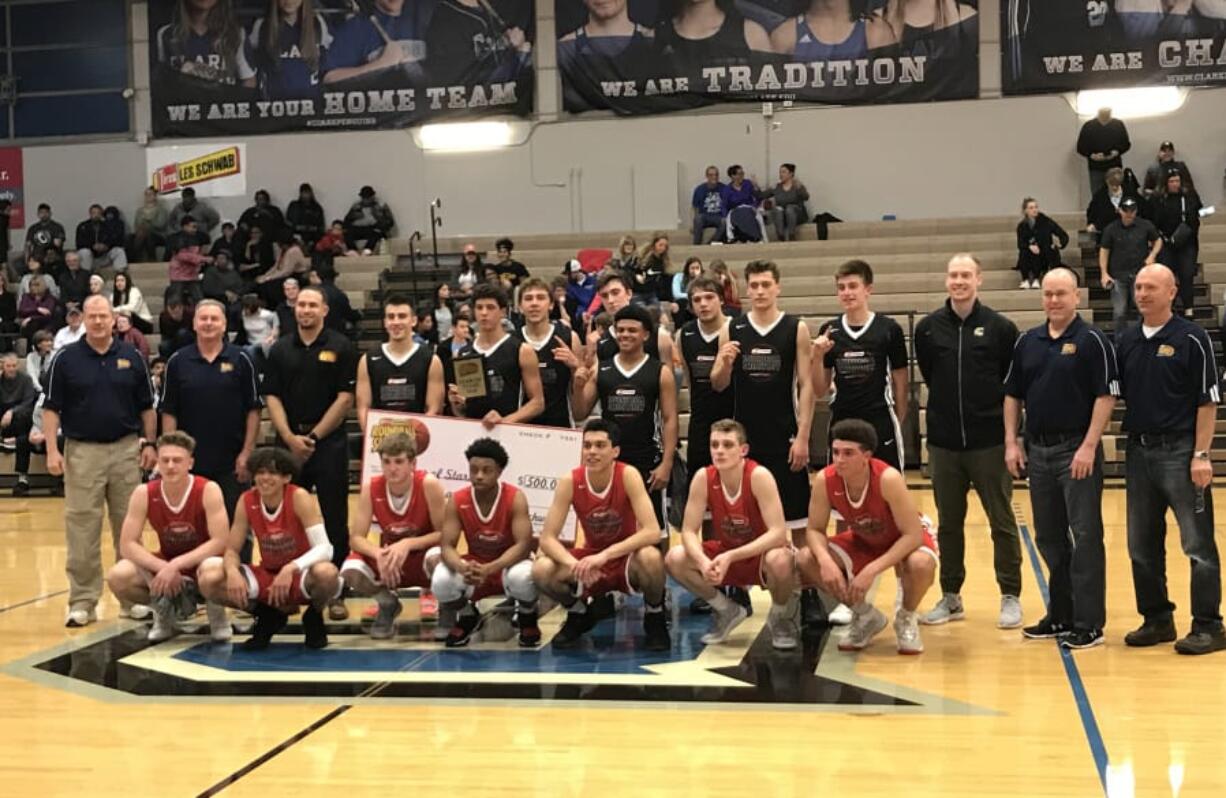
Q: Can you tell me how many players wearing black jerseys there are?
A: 8